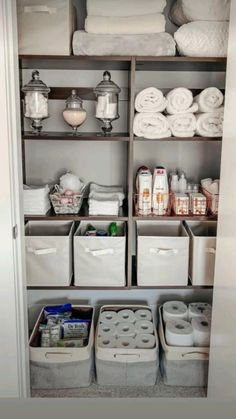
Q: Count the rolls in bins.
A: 13